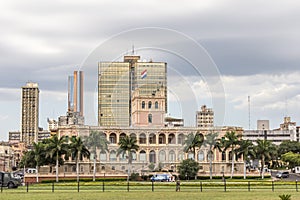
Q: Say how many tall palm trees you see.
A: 10